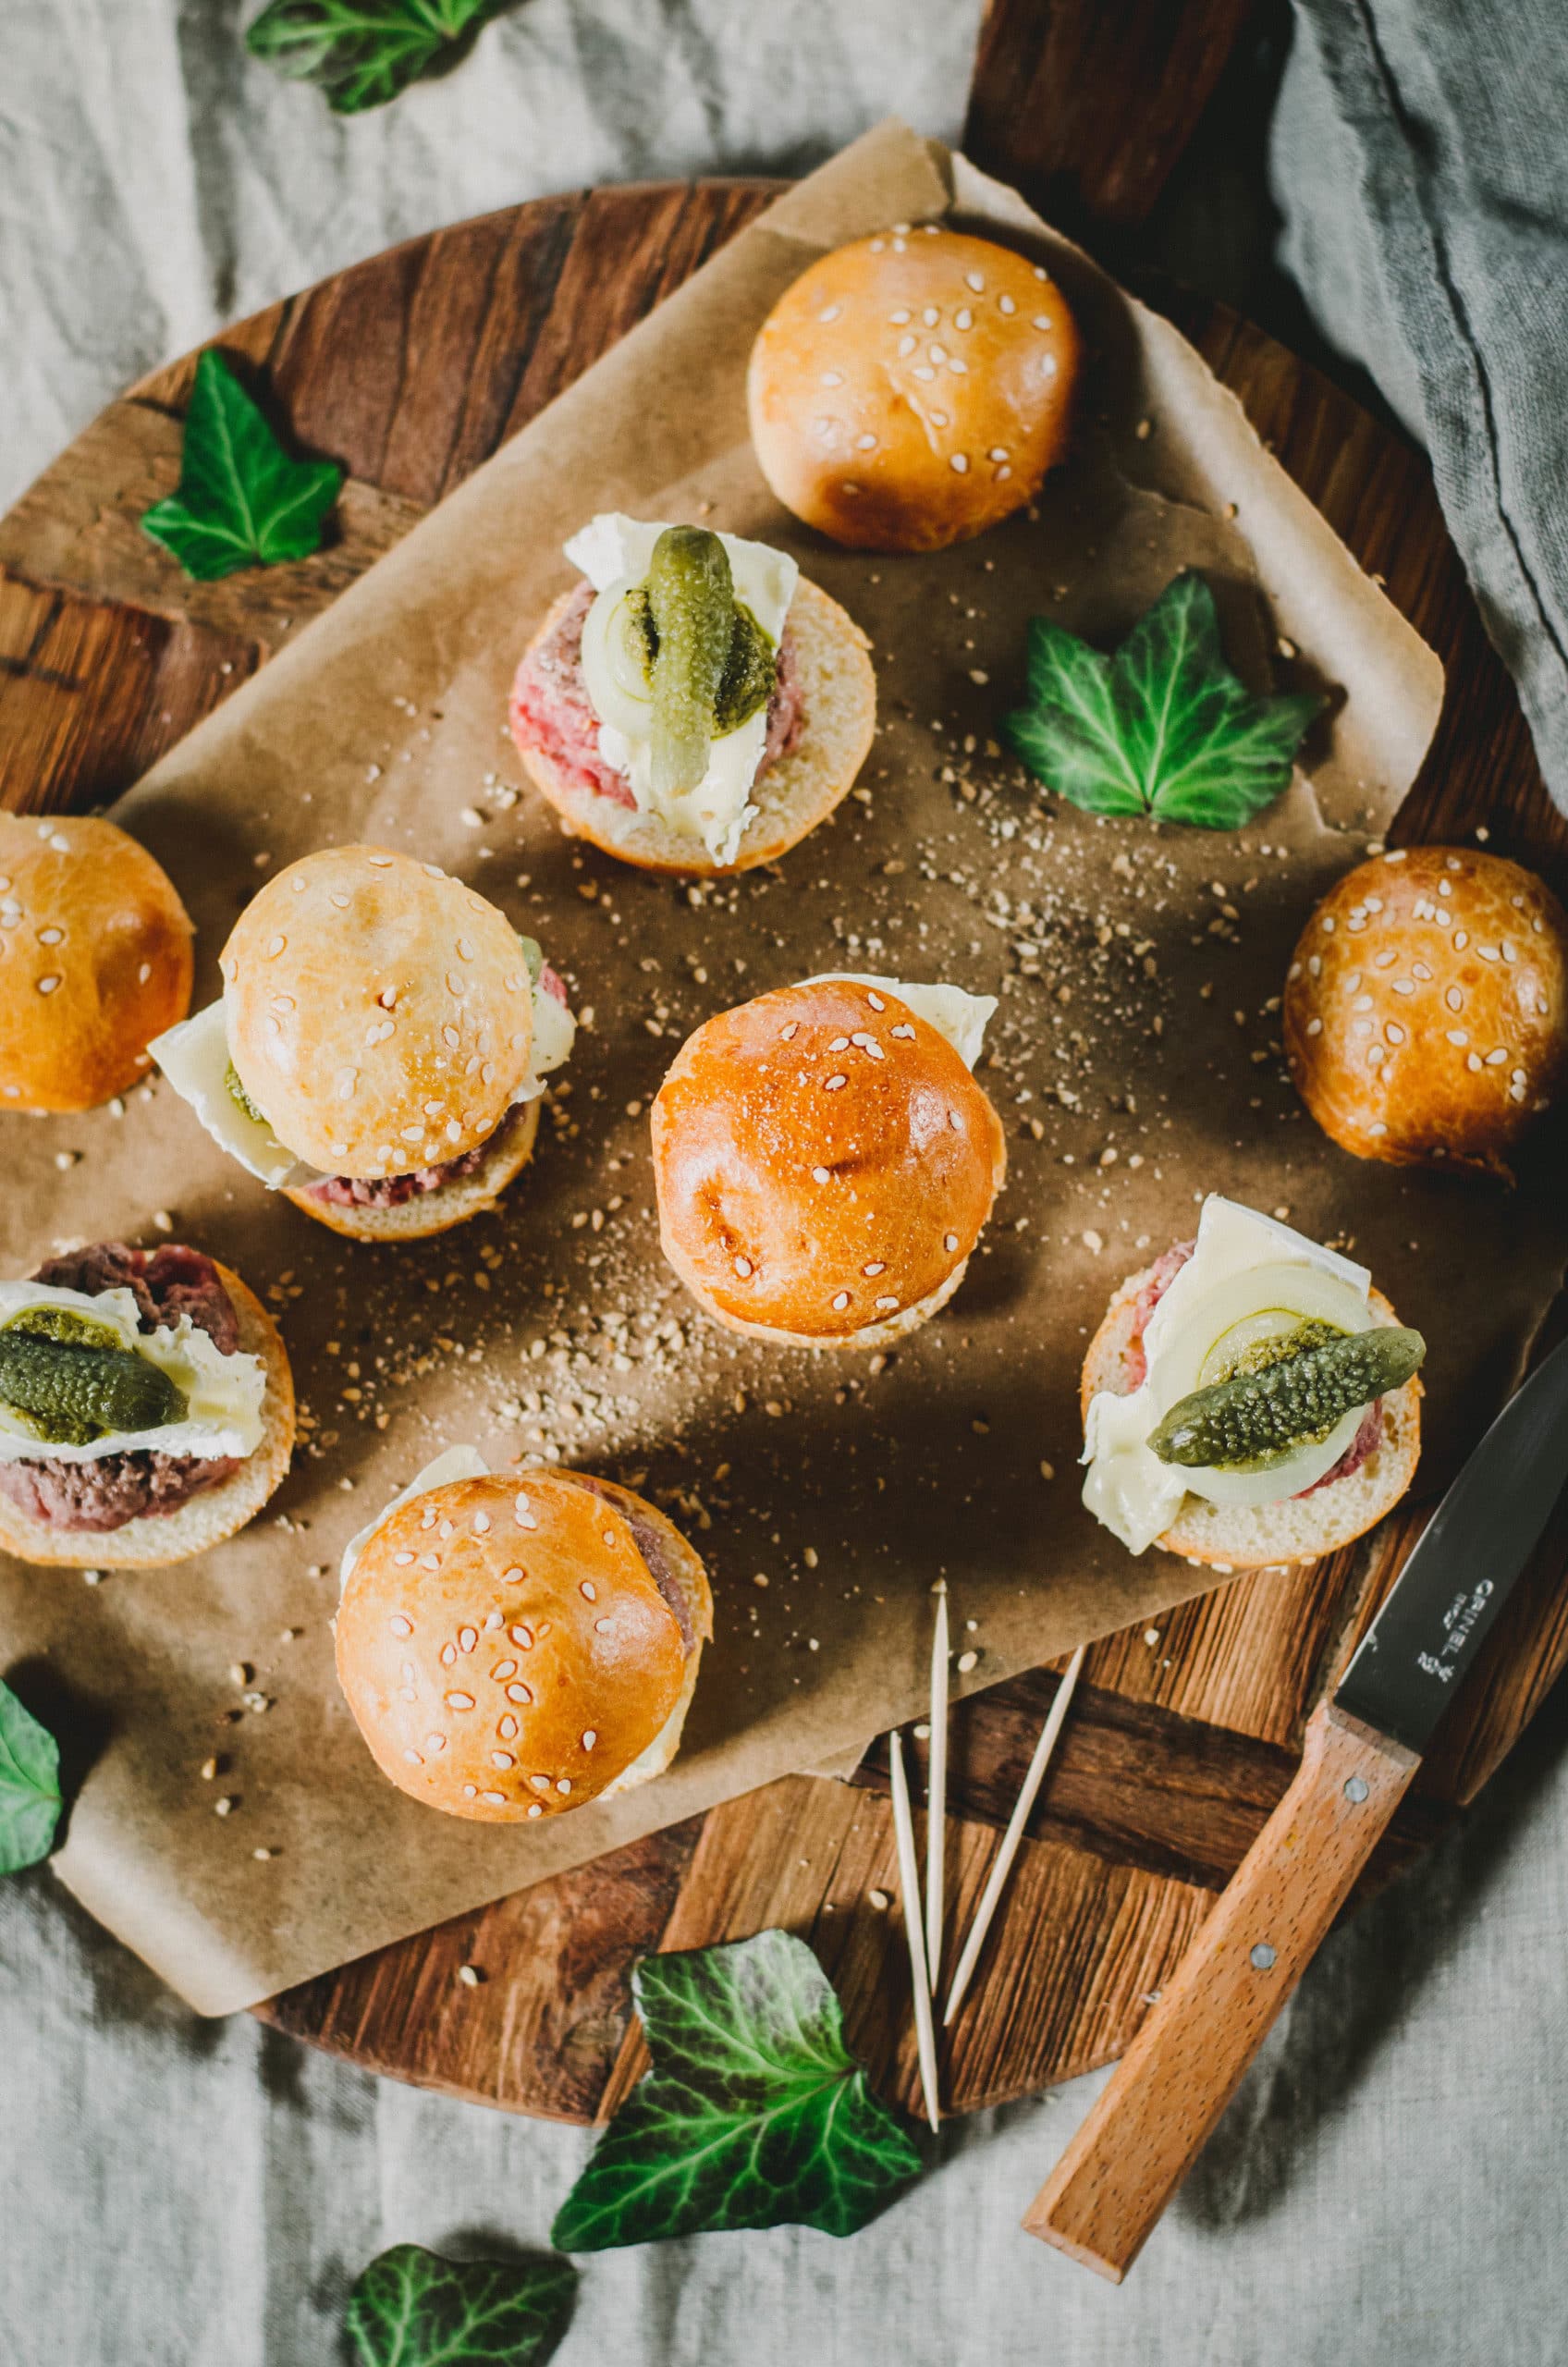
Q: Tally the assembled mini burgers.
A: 3